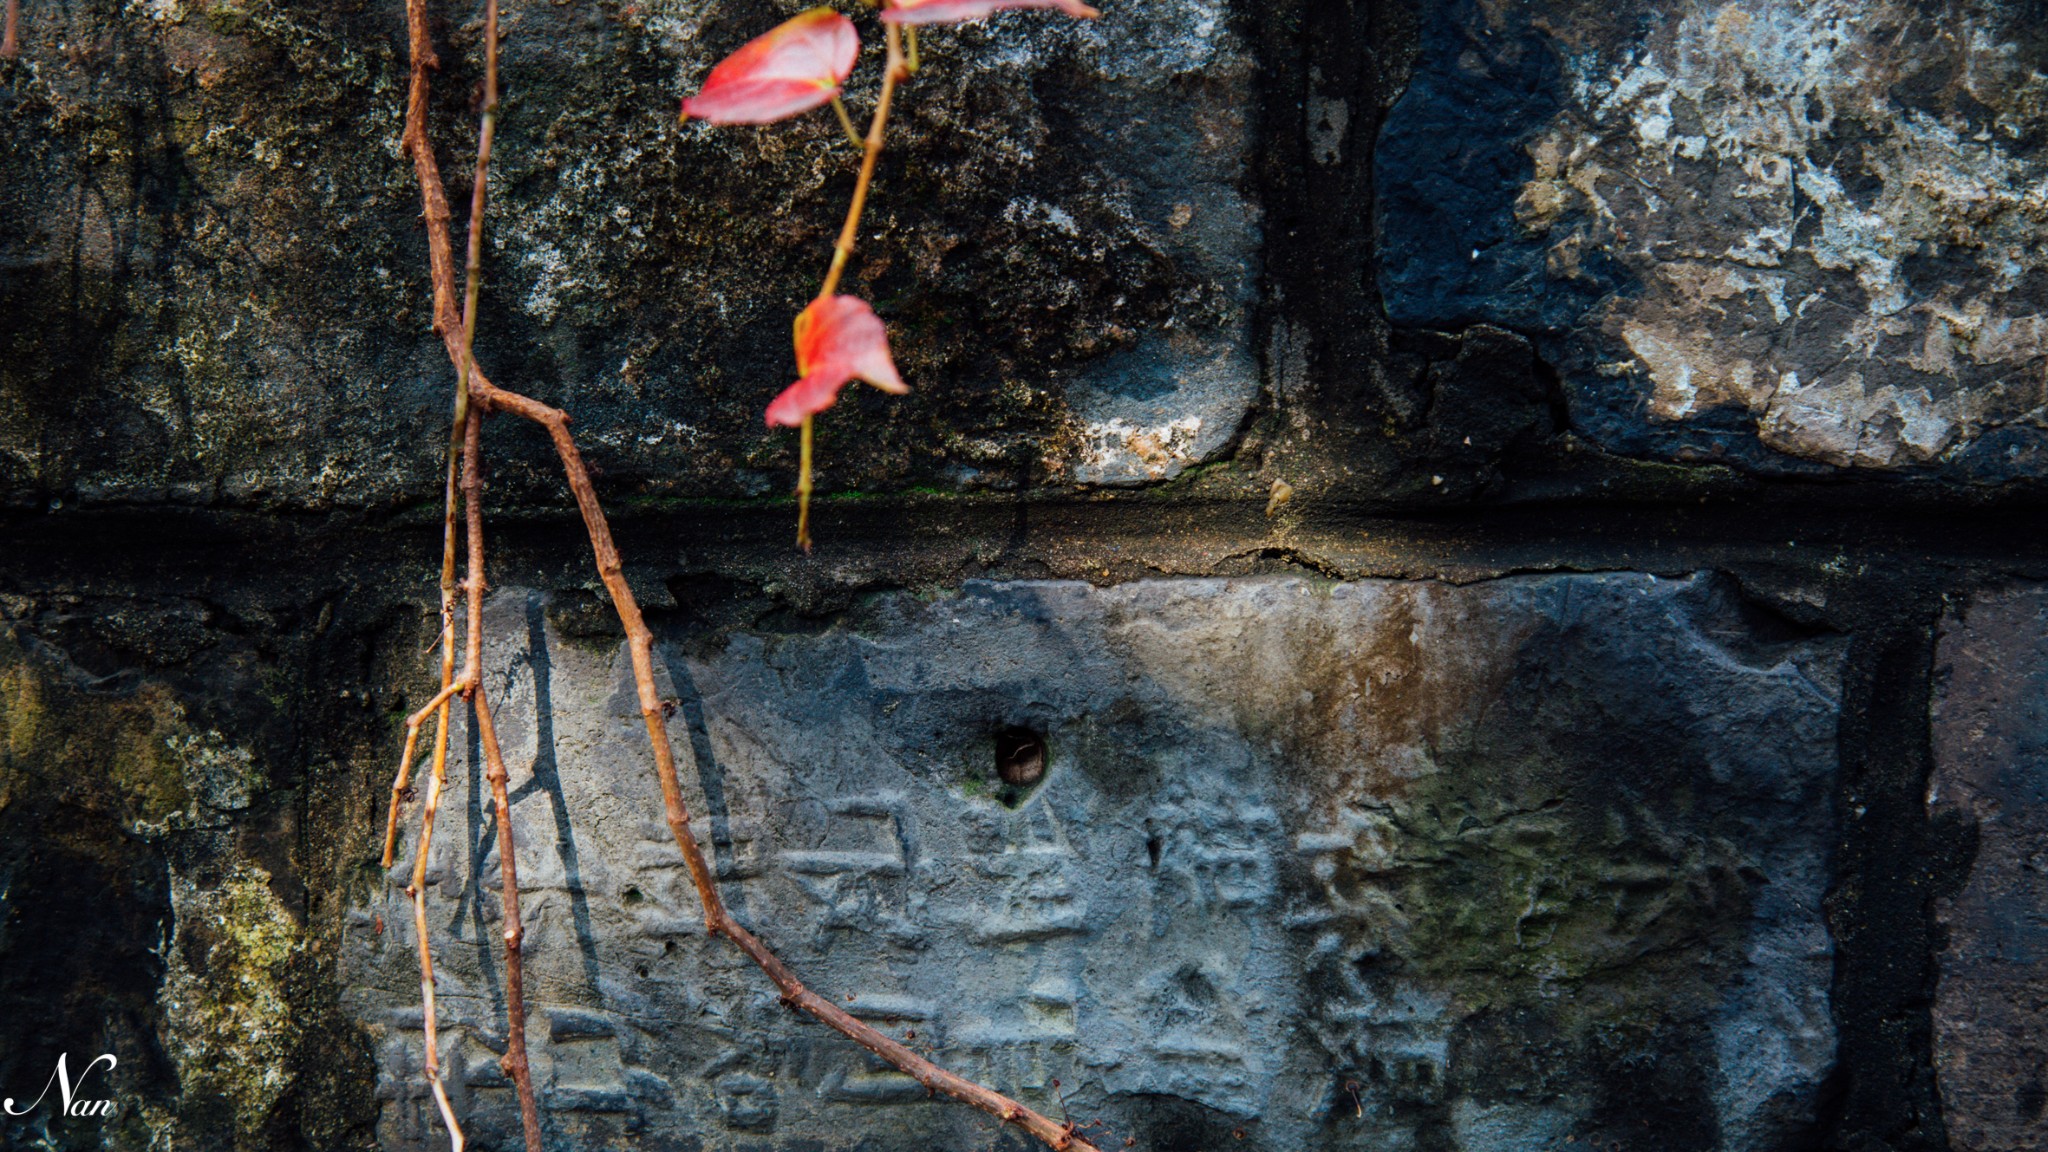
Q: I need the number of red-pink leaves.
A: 3